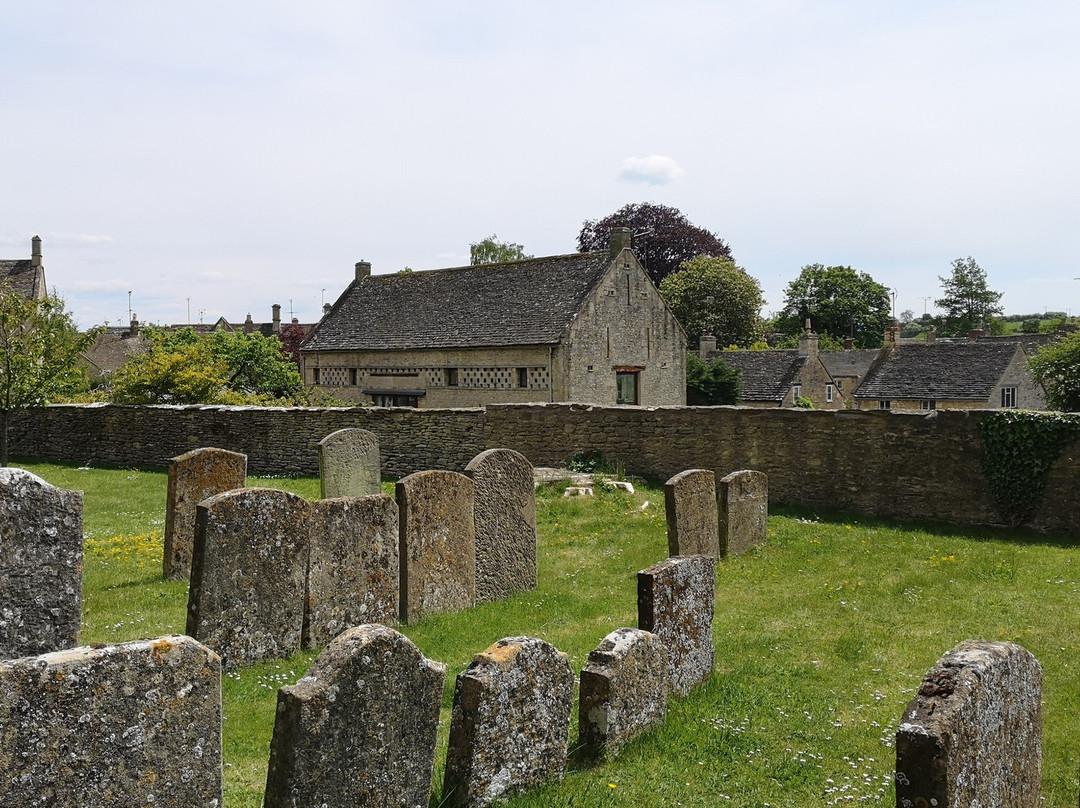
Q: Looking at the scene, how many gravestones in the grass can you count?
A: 15